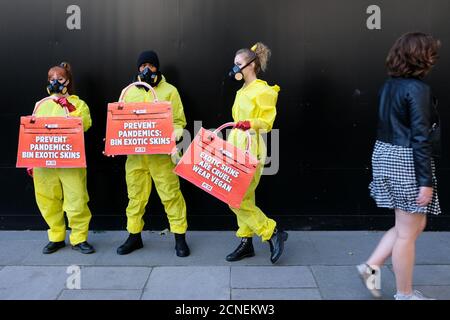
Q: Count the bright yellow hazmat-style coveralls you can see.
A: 3